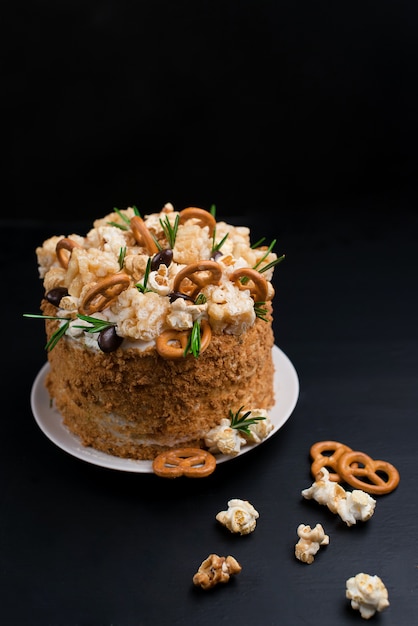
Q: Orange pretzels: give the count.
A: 10